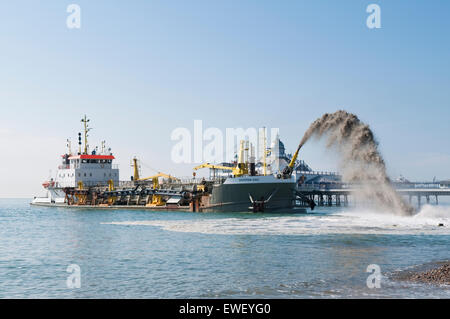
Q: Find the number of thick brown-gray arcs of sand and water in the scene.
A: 1